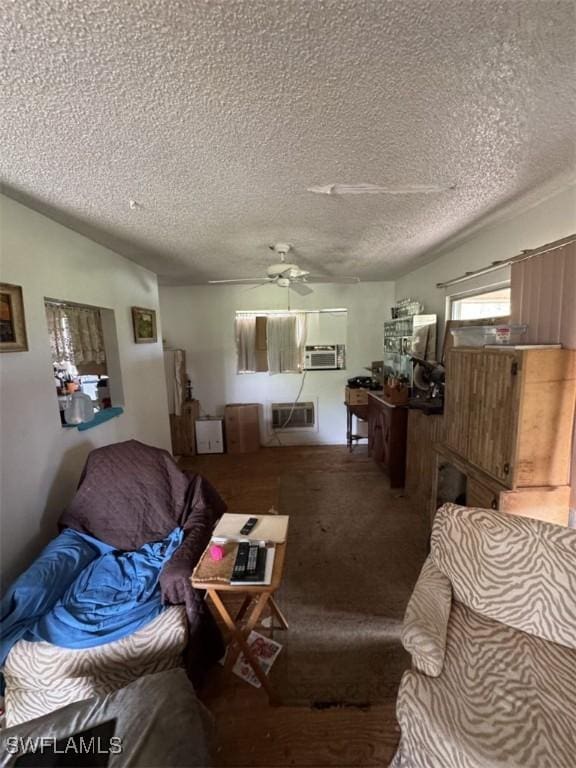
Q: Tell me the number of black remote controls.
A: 3